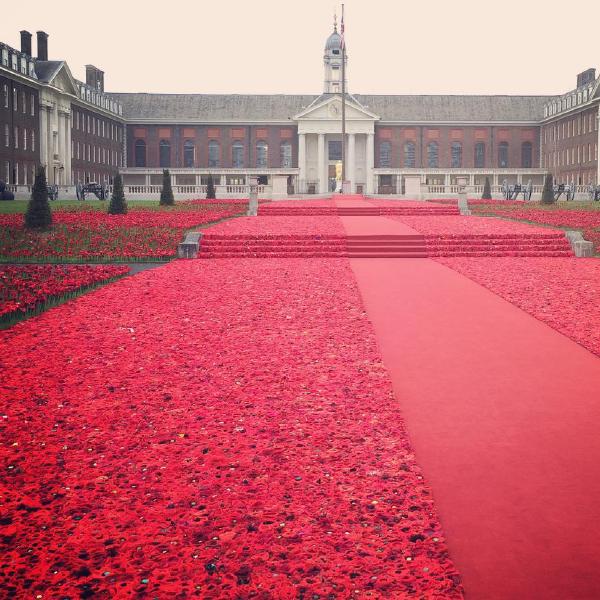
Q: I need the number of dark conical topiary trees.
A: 6